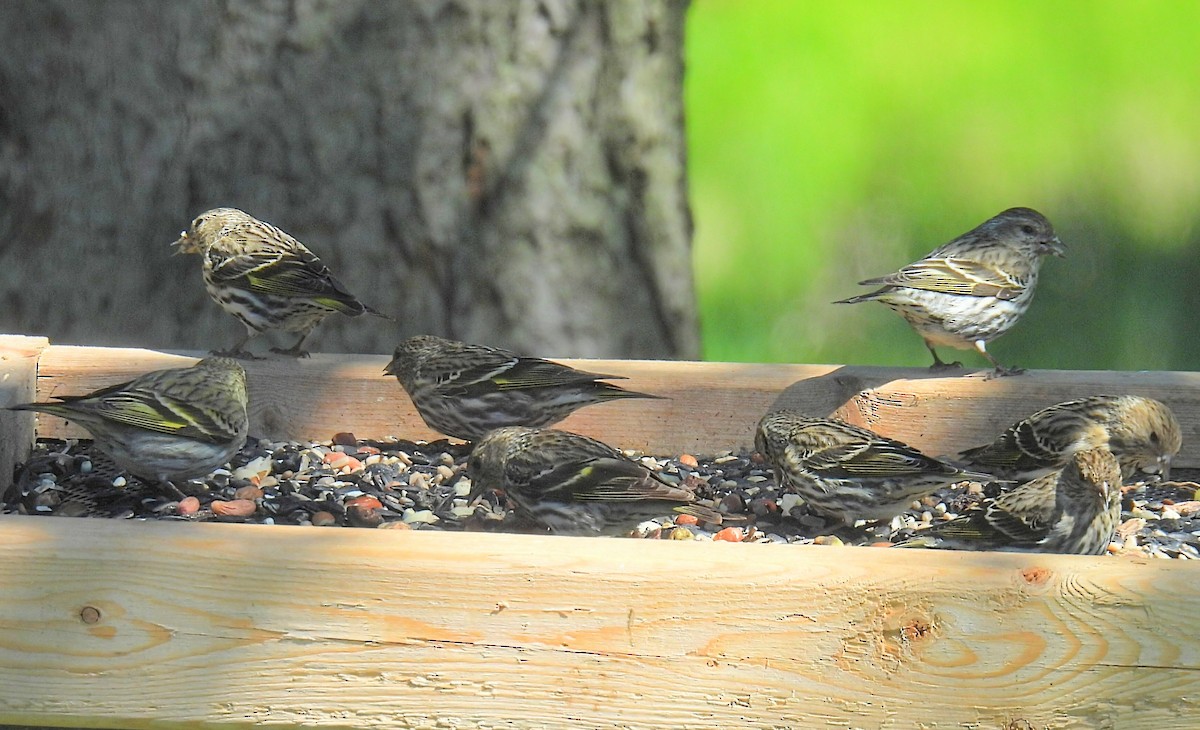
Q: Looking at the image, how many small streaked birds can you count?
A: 8